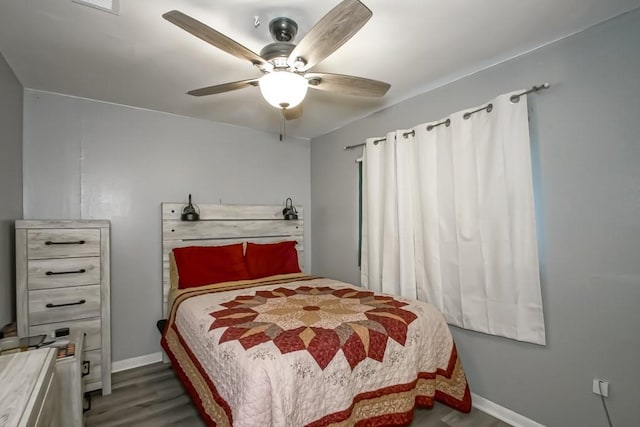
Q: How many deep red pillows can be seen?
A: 2